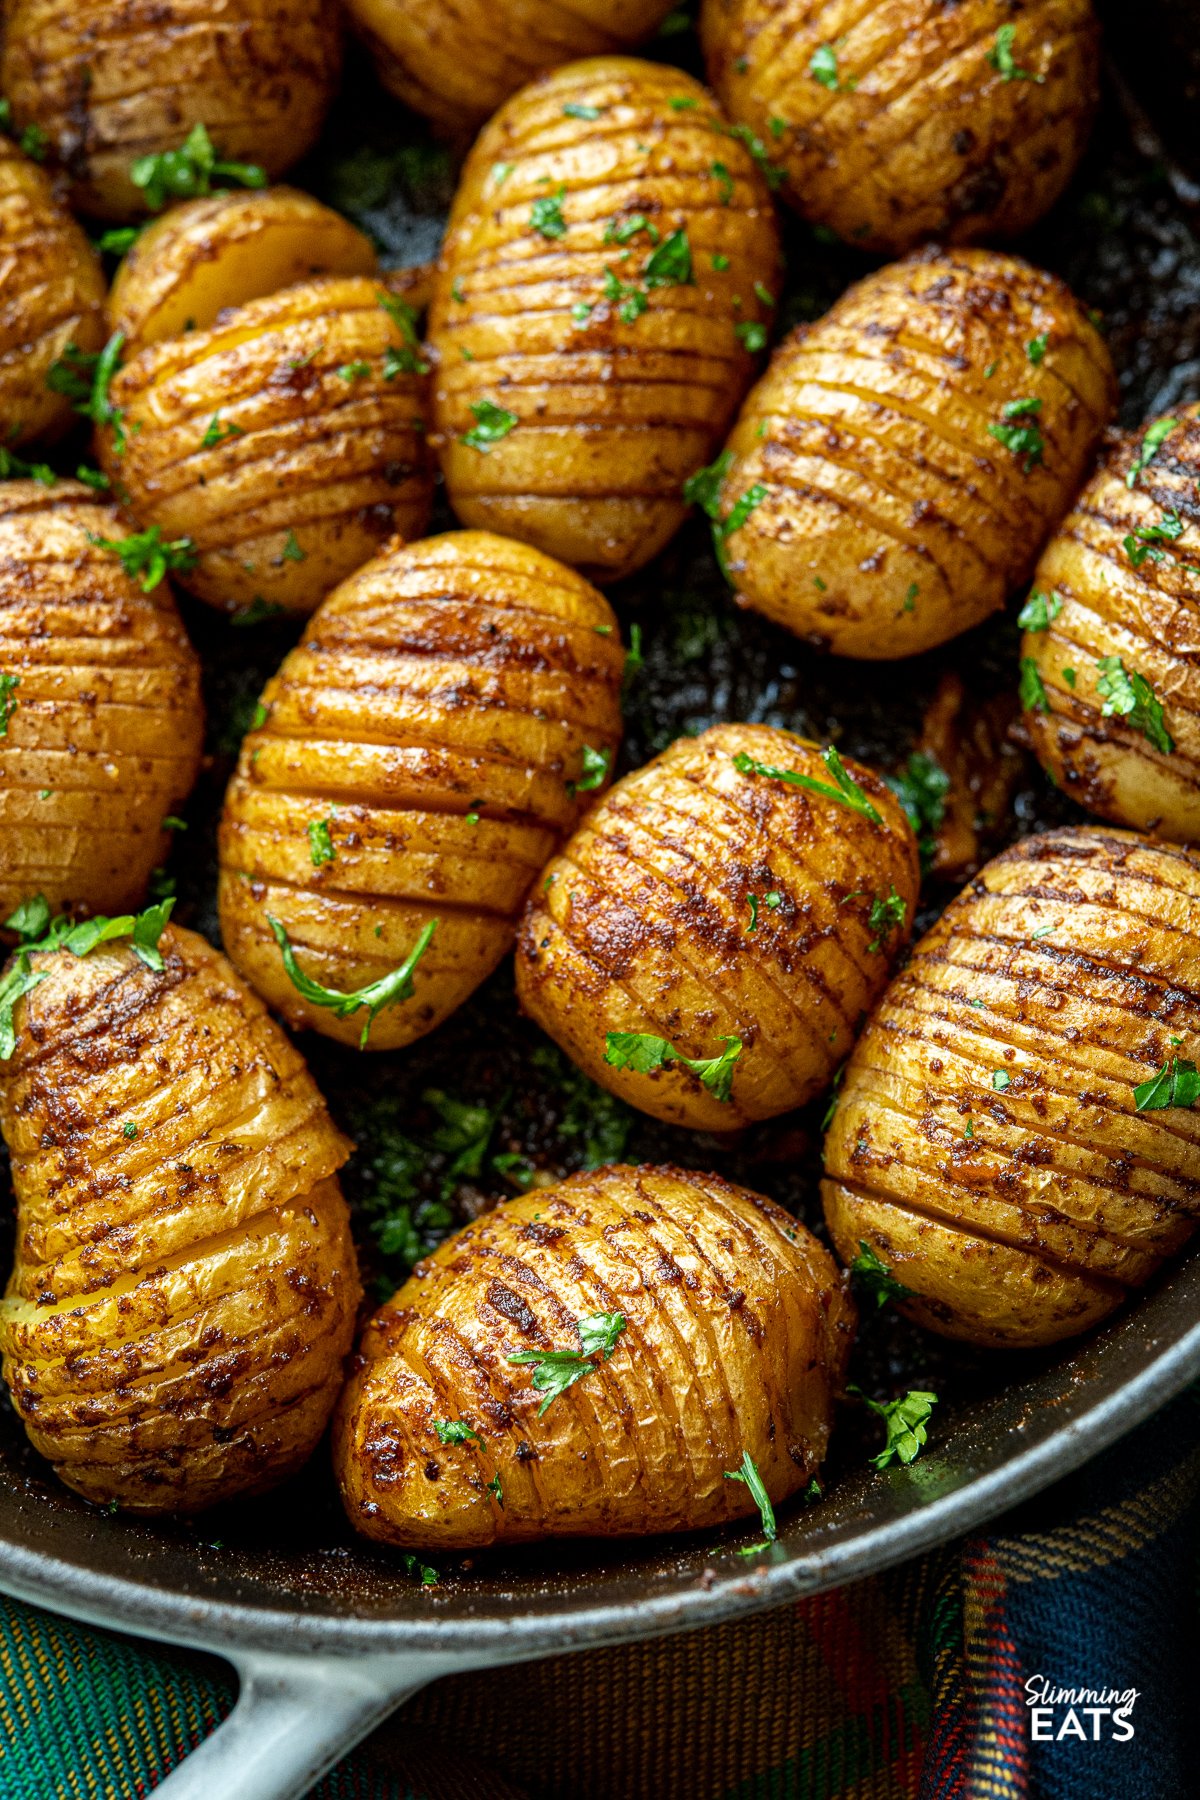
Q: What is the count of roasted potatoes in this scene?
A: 14